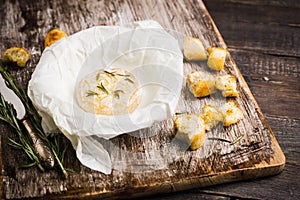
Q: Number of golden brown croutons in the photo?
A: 9